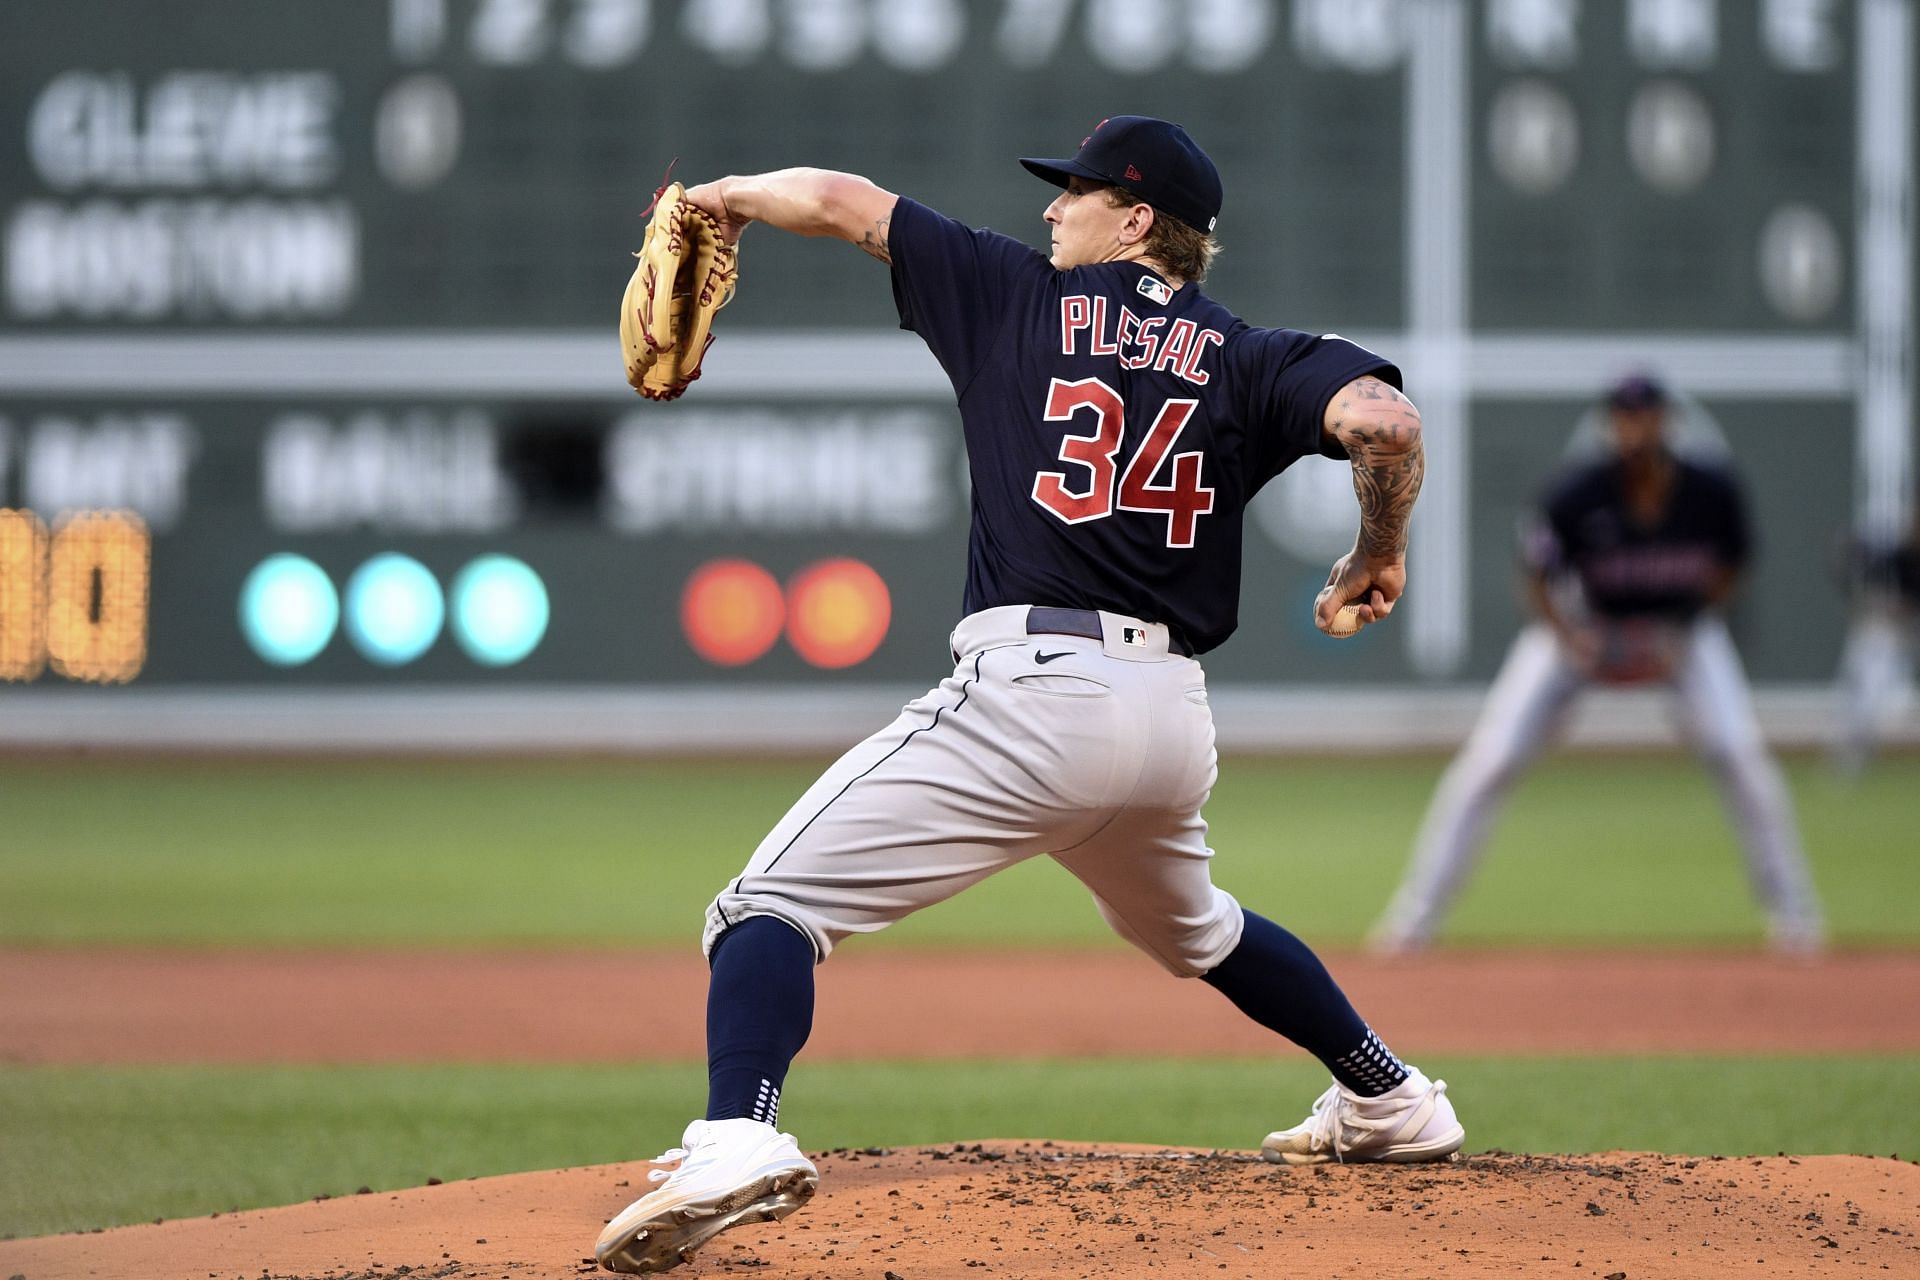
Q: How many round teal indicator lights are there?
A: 3